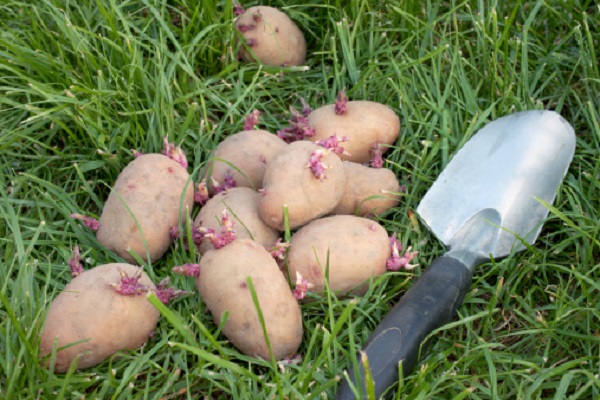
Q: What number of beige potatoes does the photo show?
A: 10